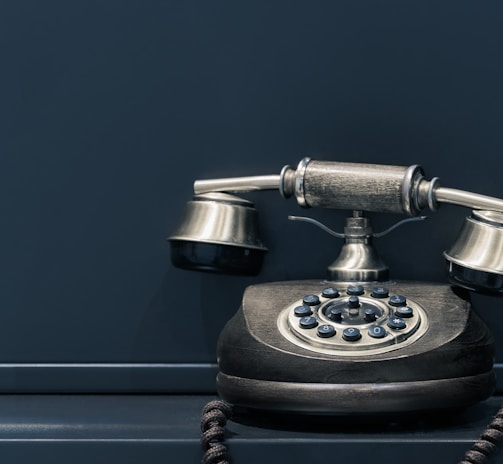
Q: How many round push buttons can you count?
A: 15